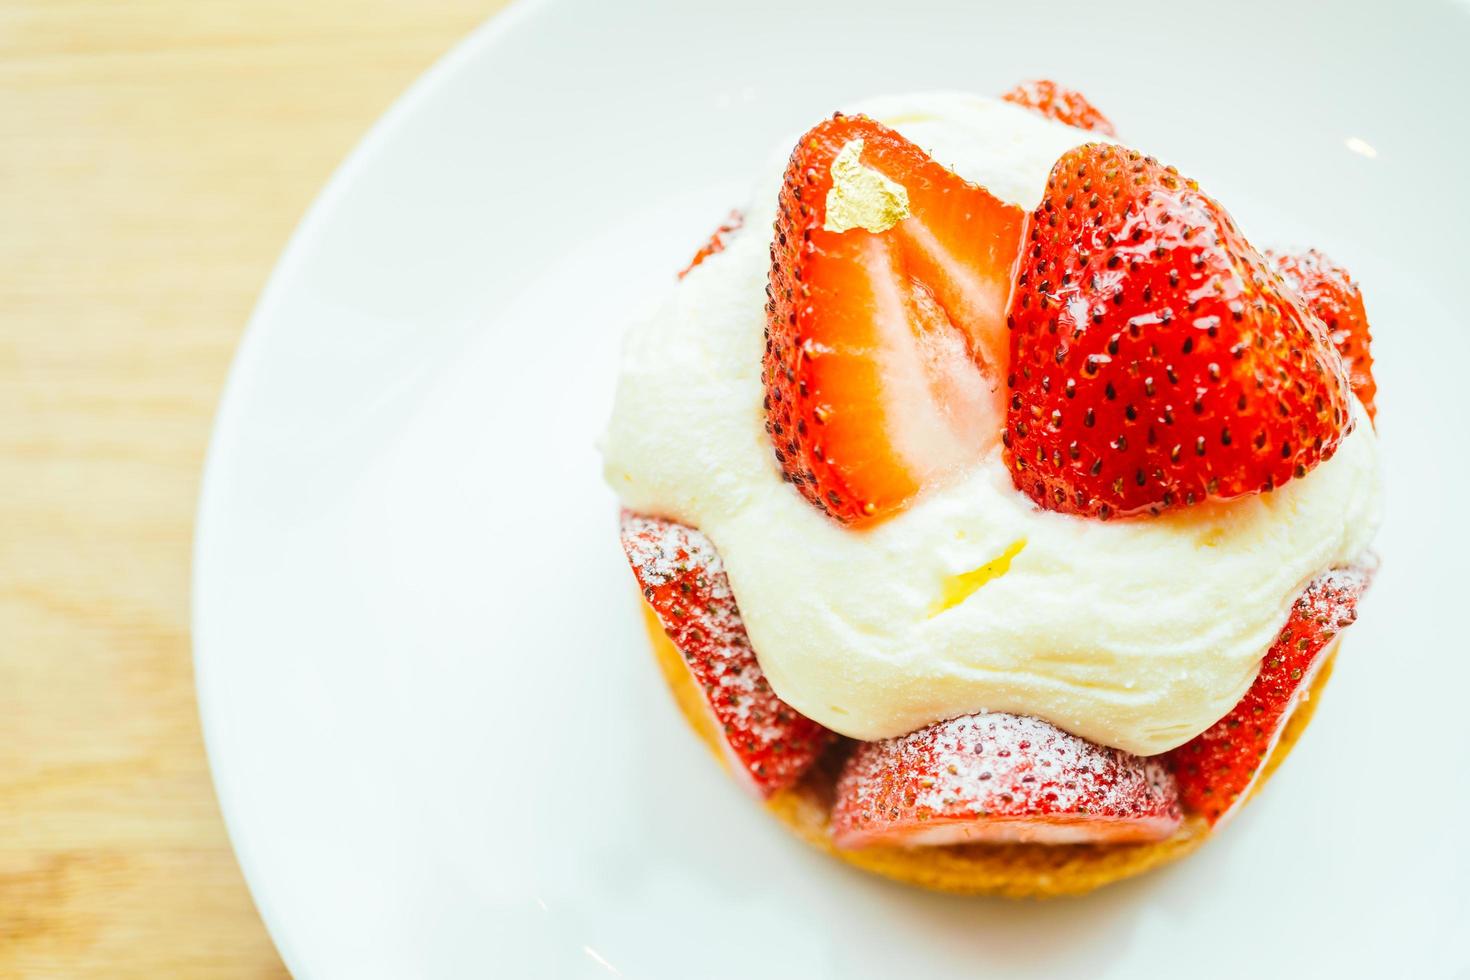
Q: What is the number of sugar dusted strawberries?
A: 3